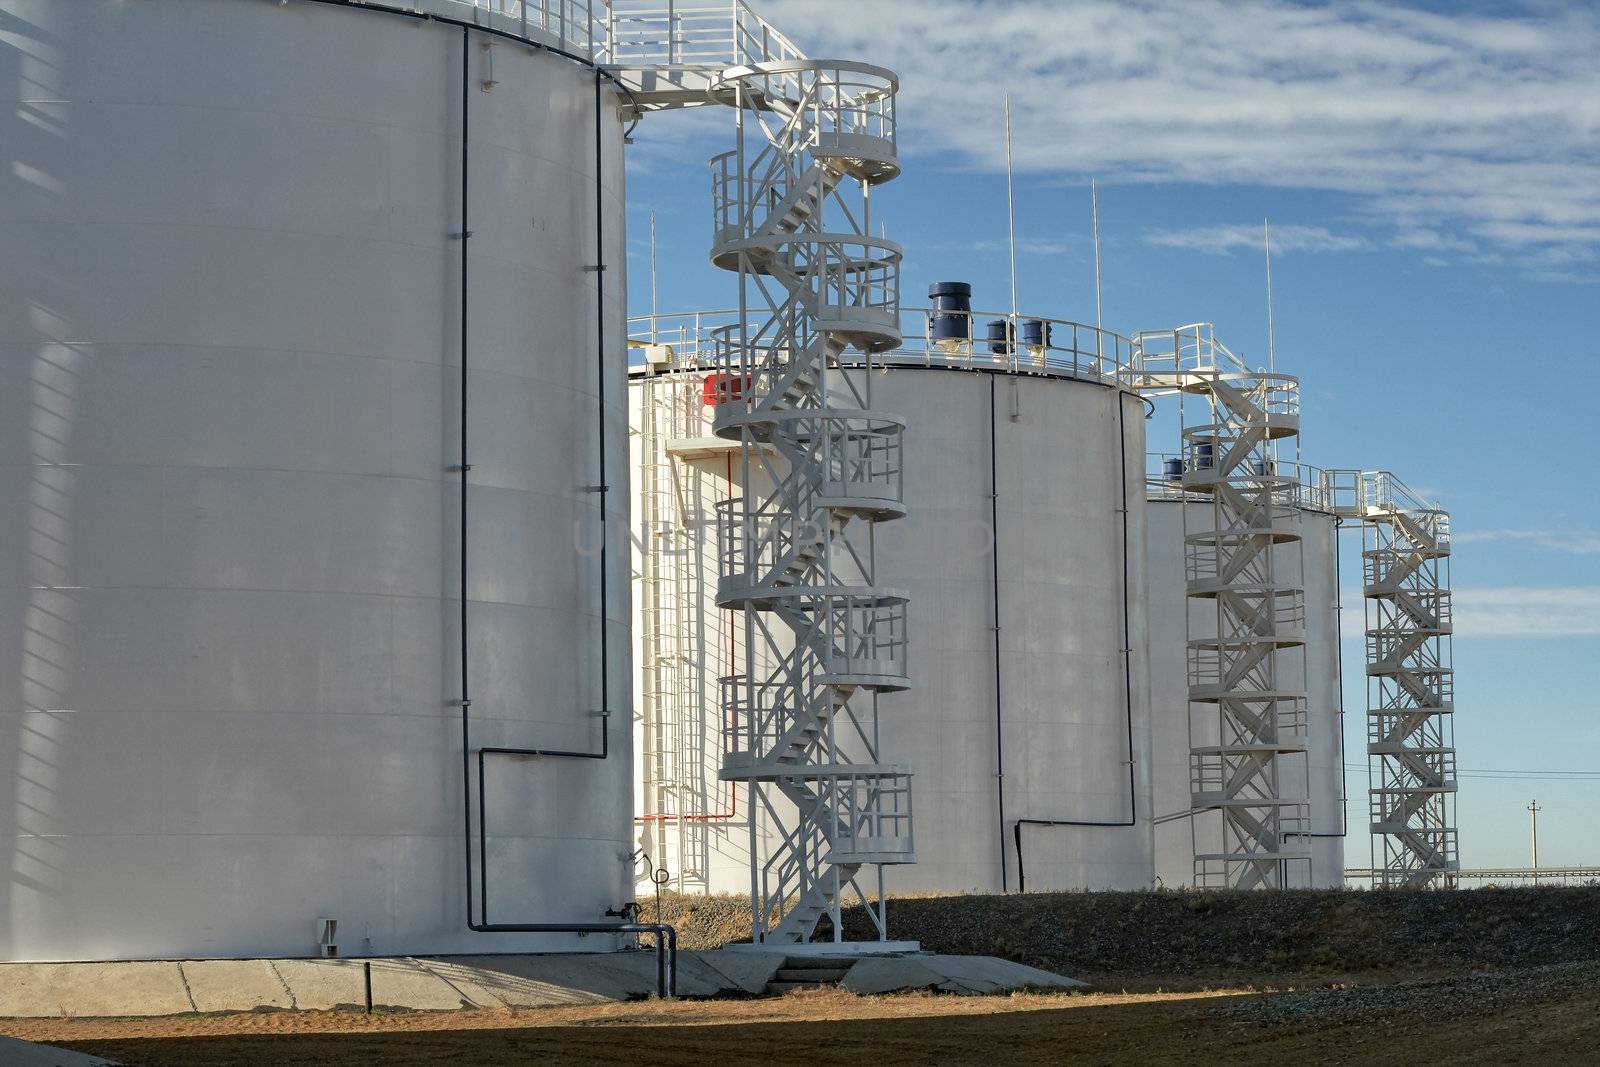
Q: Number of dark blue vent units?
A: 6